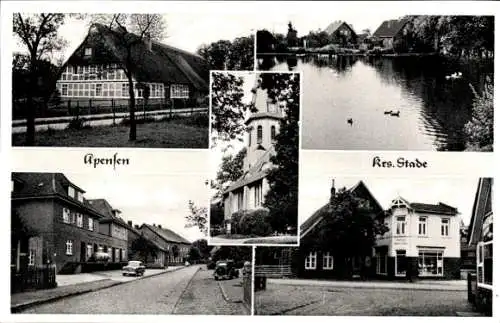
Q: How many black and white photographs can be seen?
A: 5